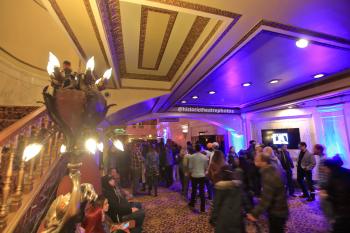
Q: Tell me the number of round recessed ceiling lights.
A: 7